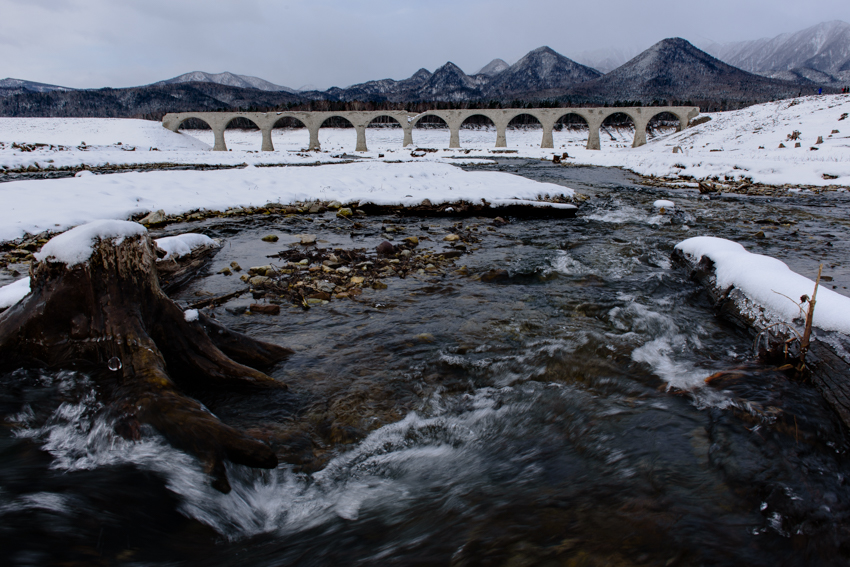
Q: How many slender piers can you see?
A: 10